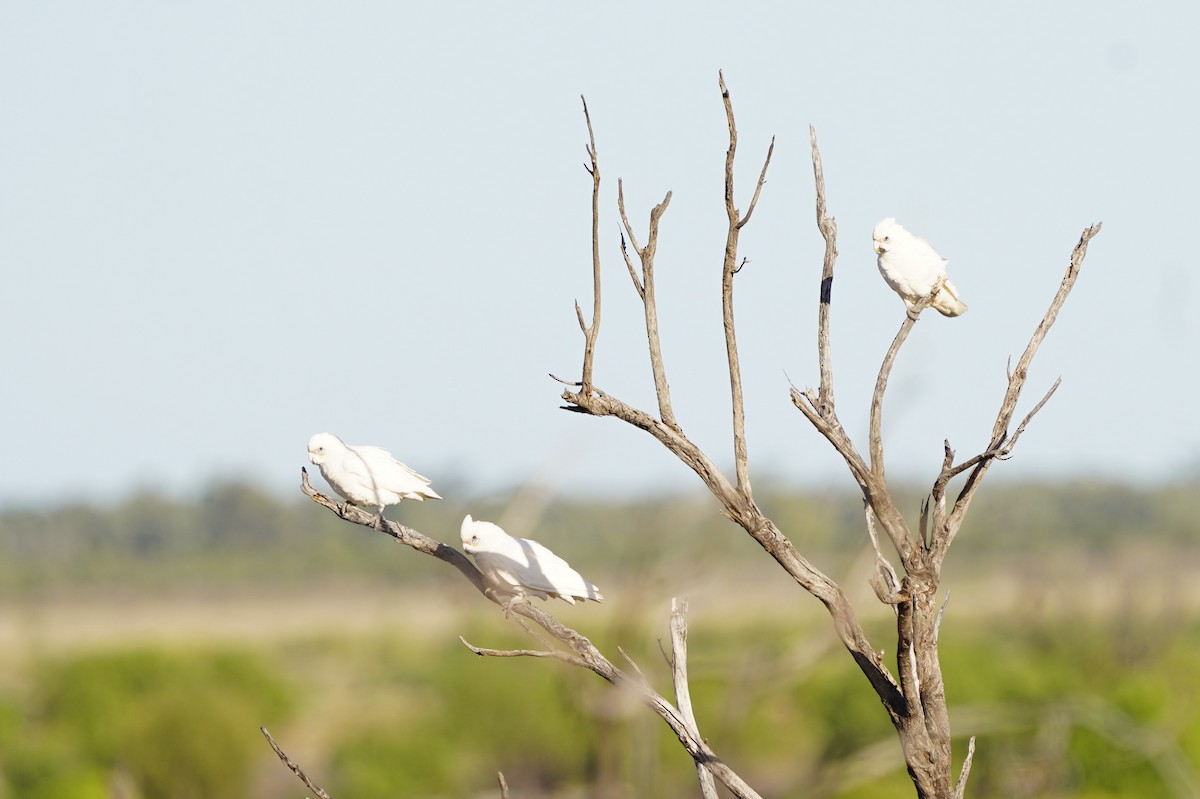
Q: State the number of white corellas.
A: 3